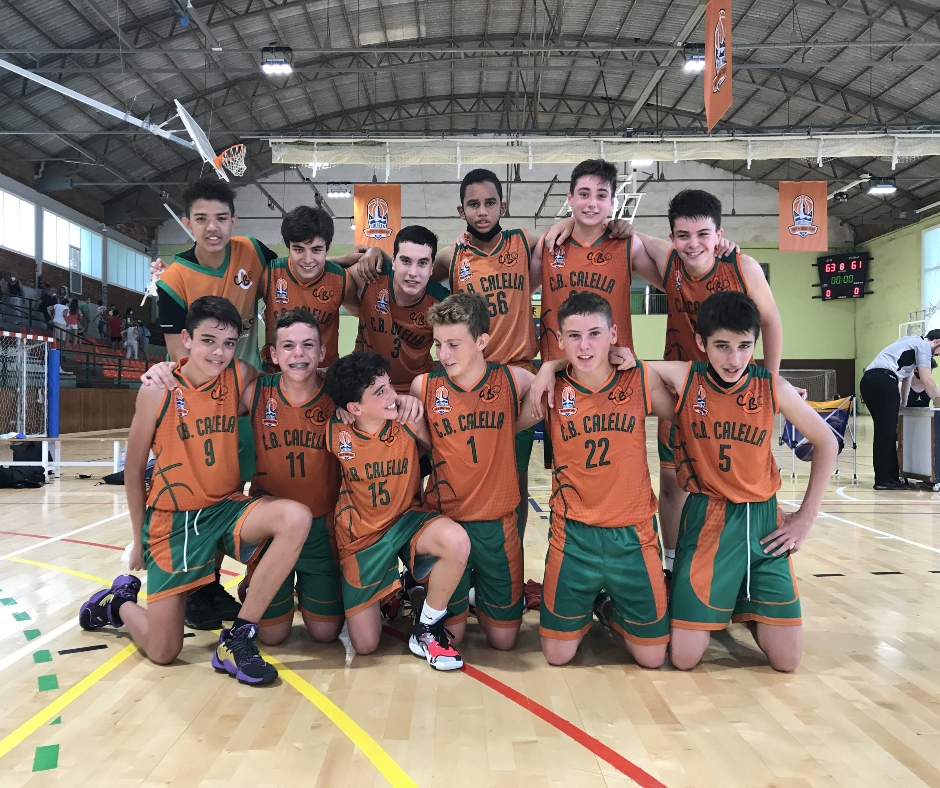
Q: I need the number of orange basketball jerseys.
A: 12